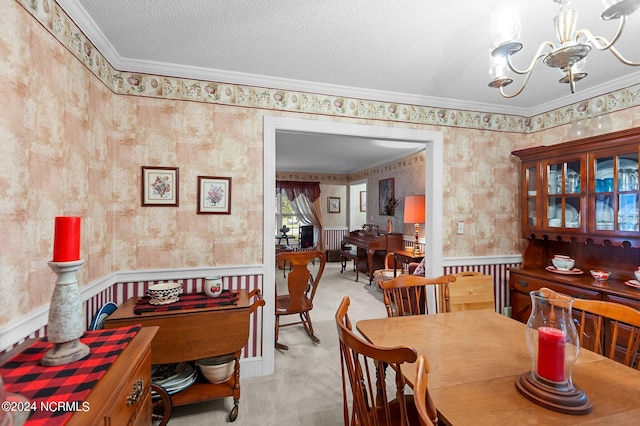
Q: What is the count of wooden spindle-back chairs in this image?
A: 4